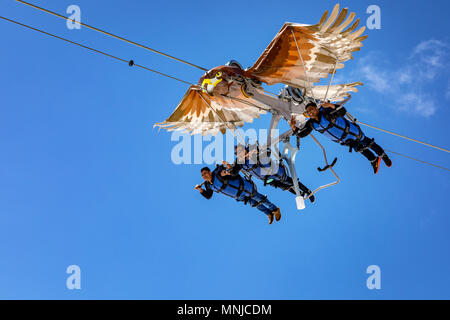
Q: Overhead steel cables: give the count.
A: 2